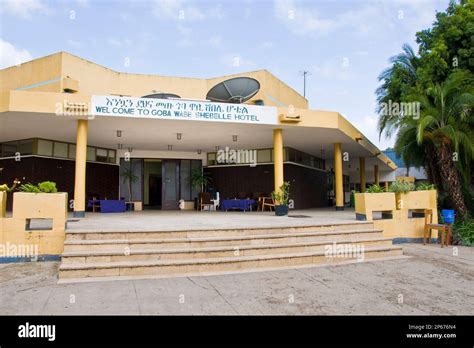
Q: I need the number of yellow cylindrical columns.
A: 5